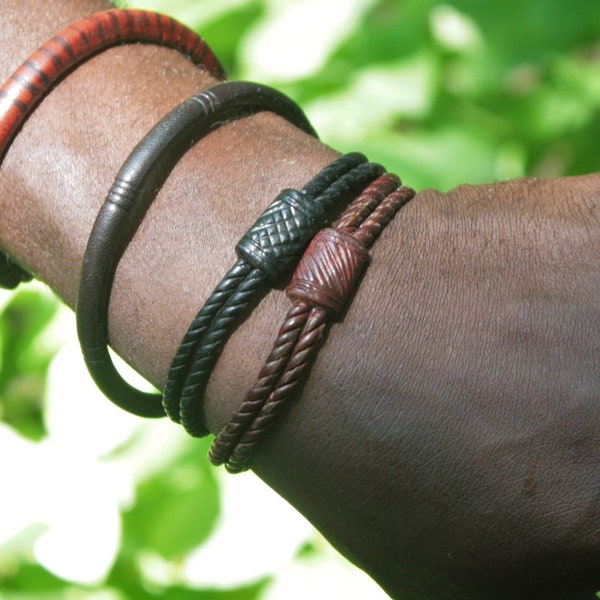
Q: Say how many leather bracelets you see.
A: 4